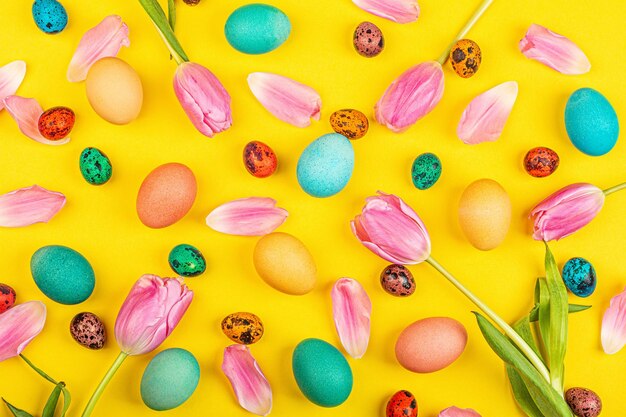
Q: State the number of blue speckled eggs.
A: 2